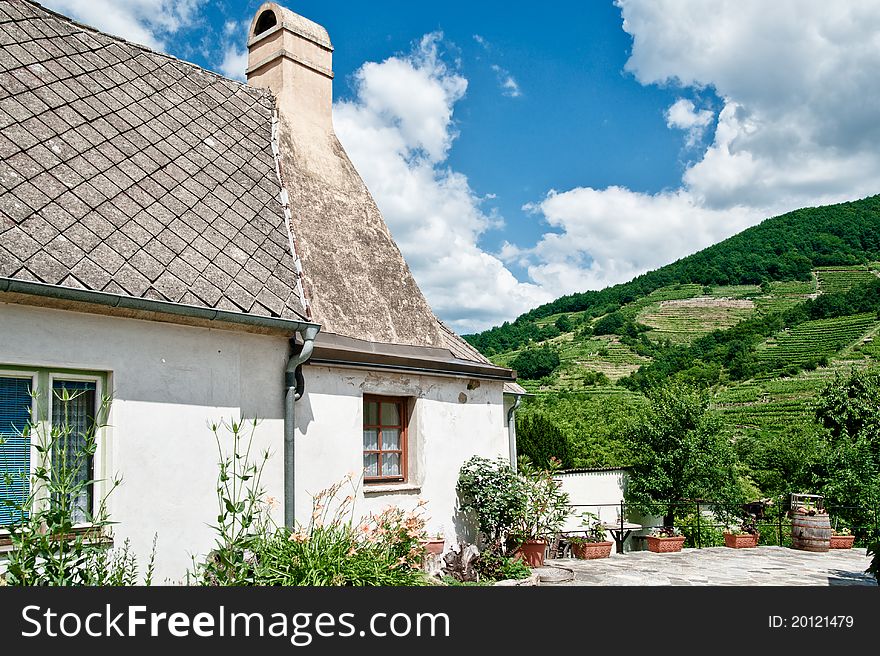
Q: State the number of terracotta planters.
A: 6